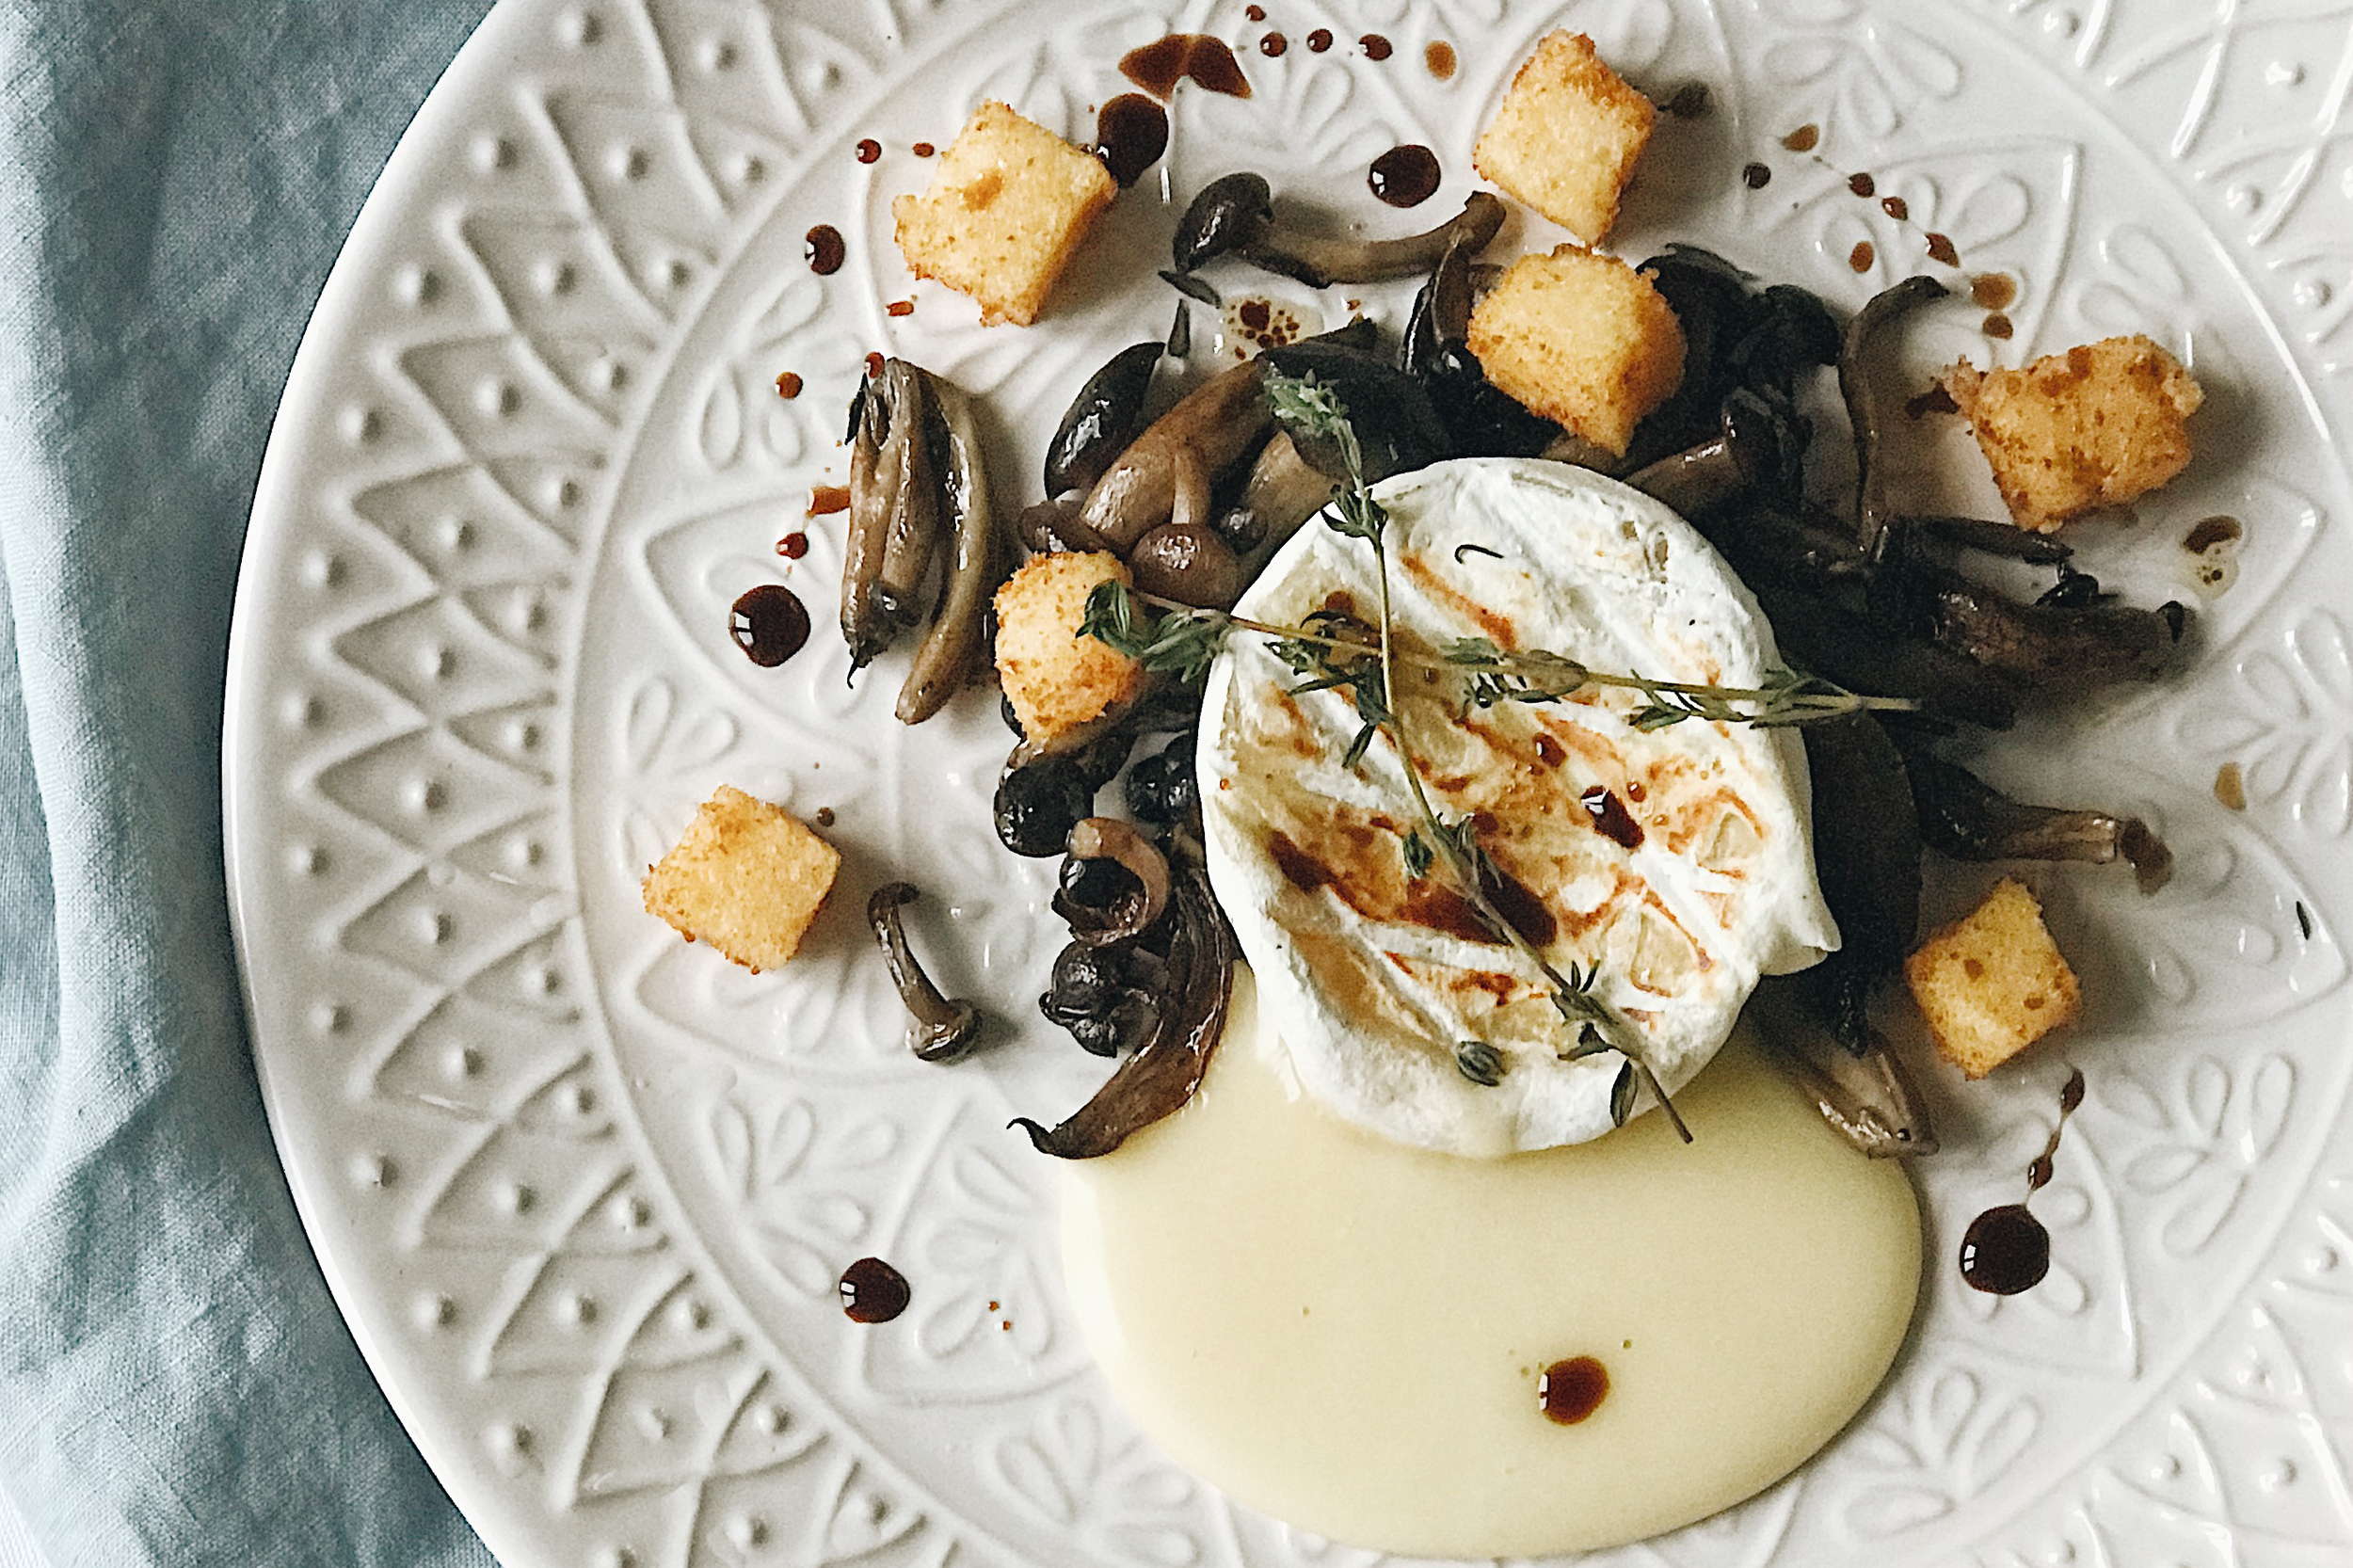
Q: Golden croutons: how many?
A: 7